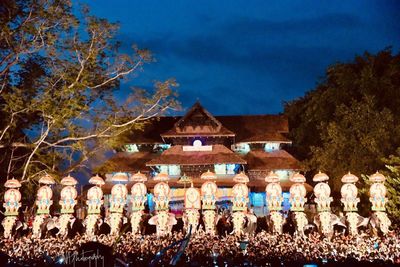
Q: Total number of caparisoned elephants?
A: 15